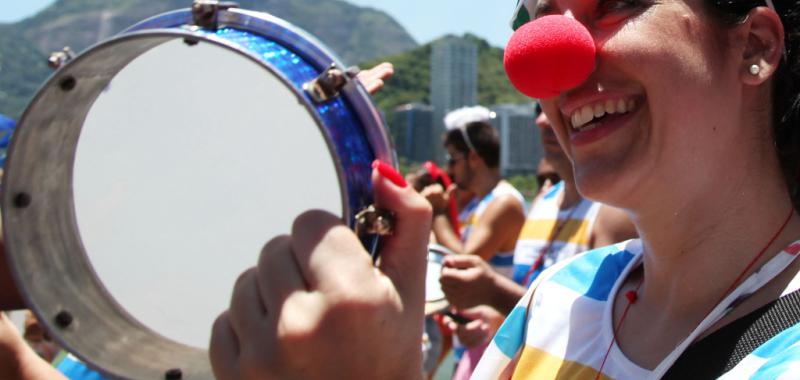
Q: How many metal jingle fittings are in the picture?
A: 4